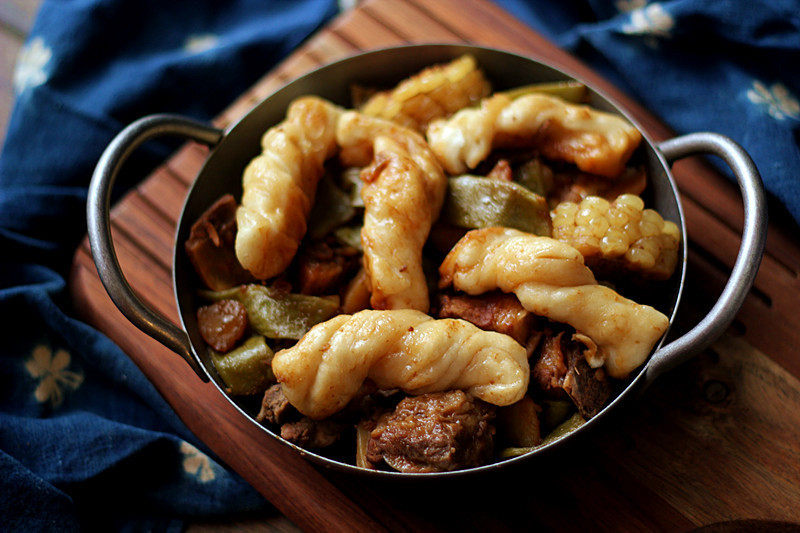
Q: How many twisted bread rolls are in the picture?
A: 5